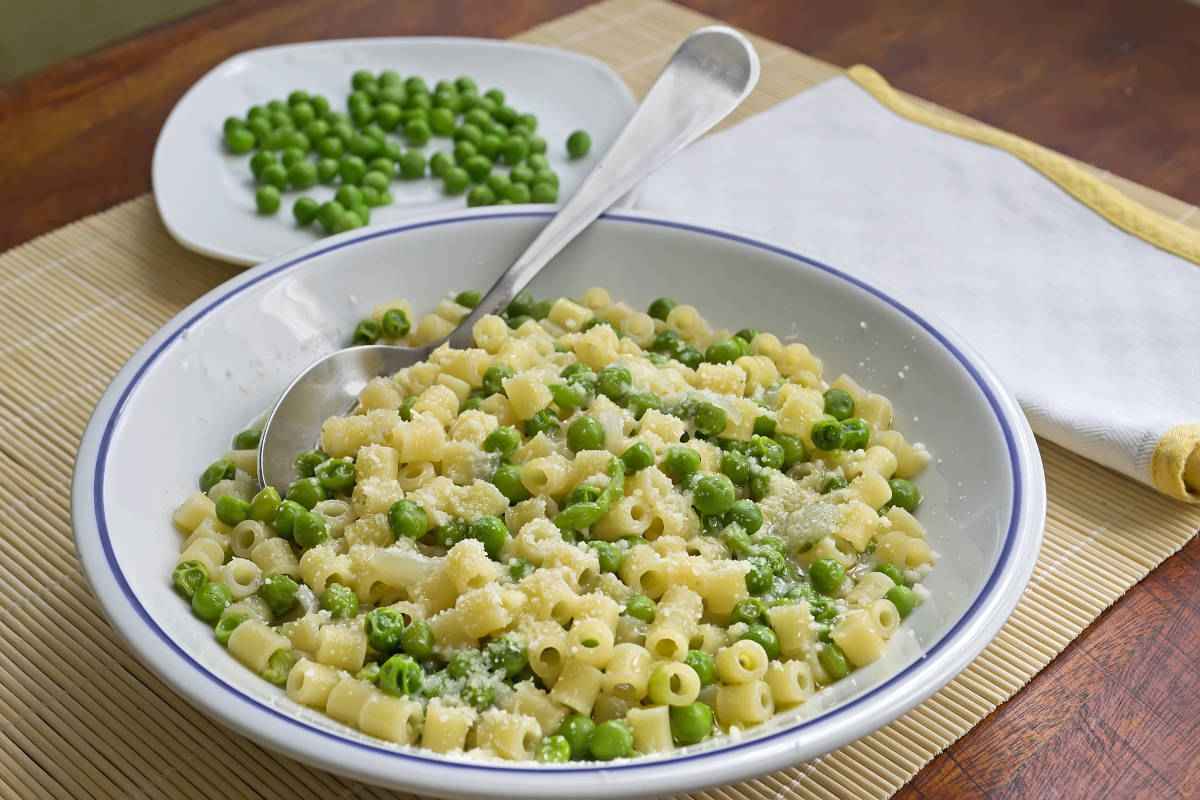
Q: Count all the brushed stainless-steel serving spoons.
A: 1